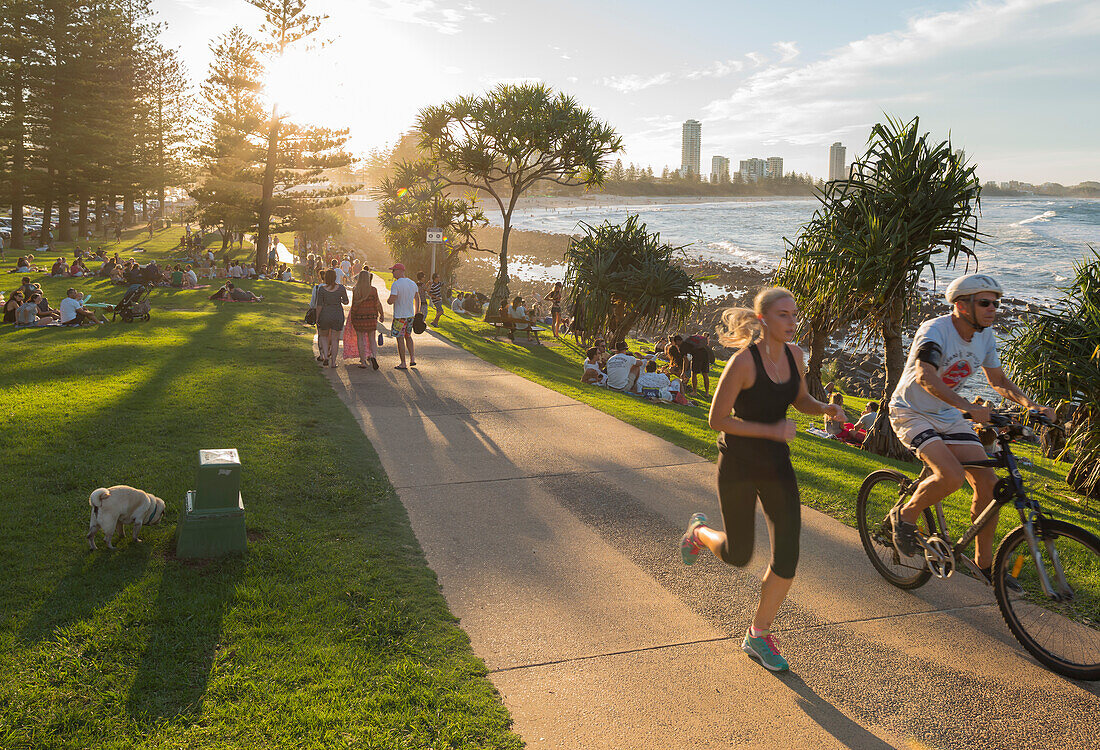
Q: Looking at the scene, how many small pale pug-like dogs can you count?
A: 1